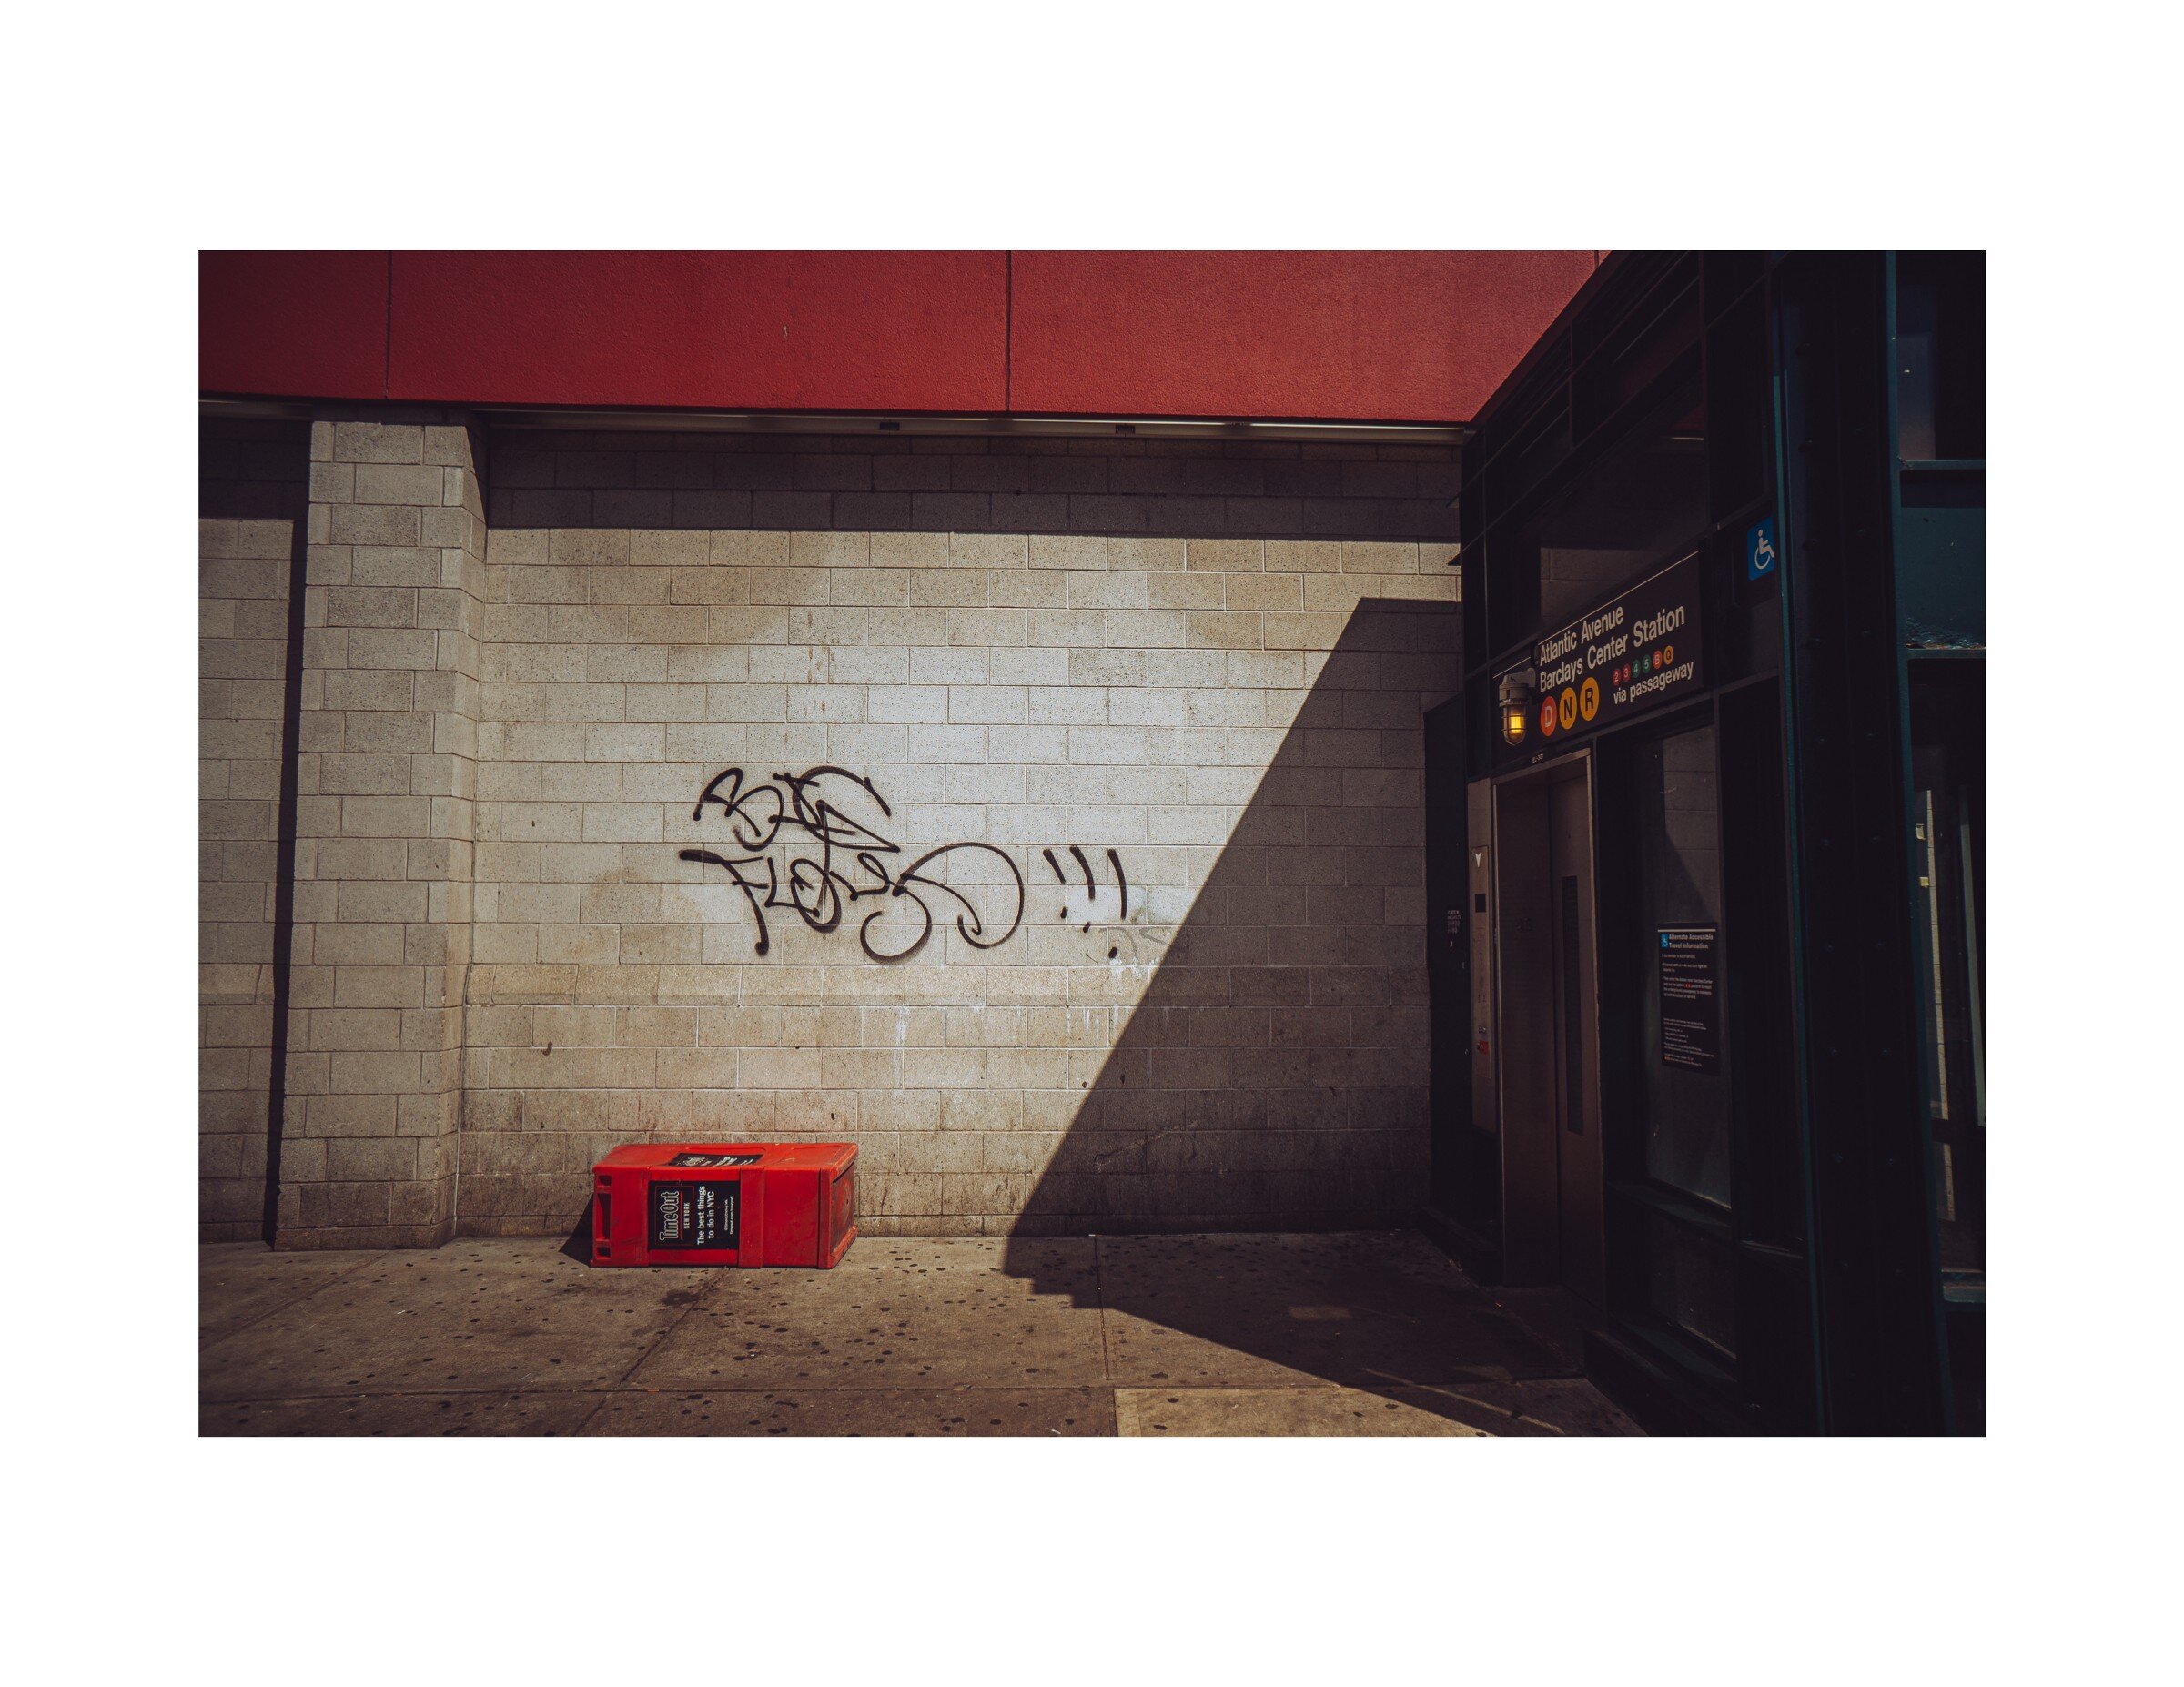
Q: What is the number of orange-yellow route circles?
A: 3